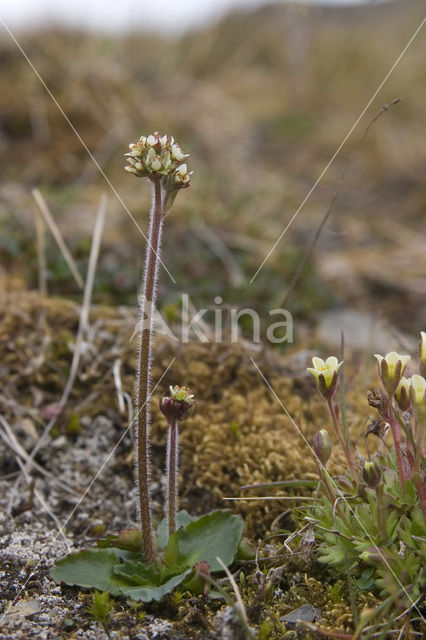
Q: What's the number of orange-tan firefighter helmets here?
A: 0